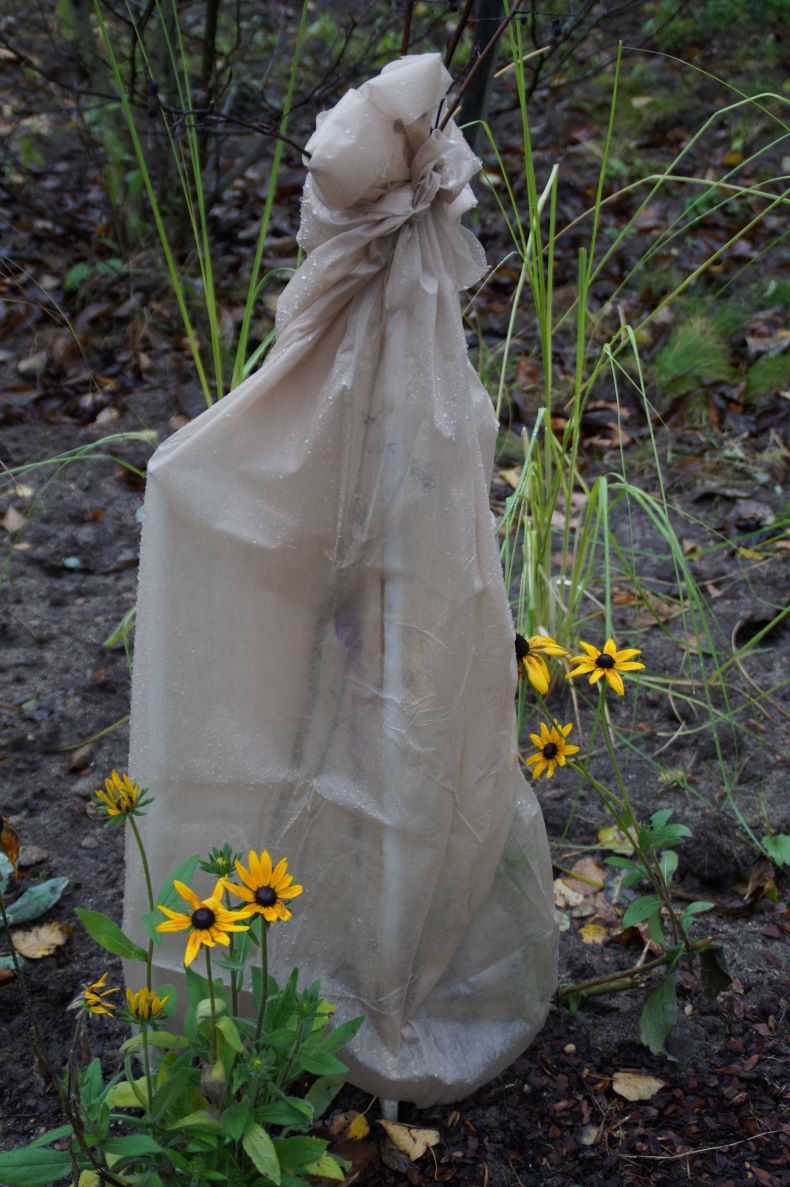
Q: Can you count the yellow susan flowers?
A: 8